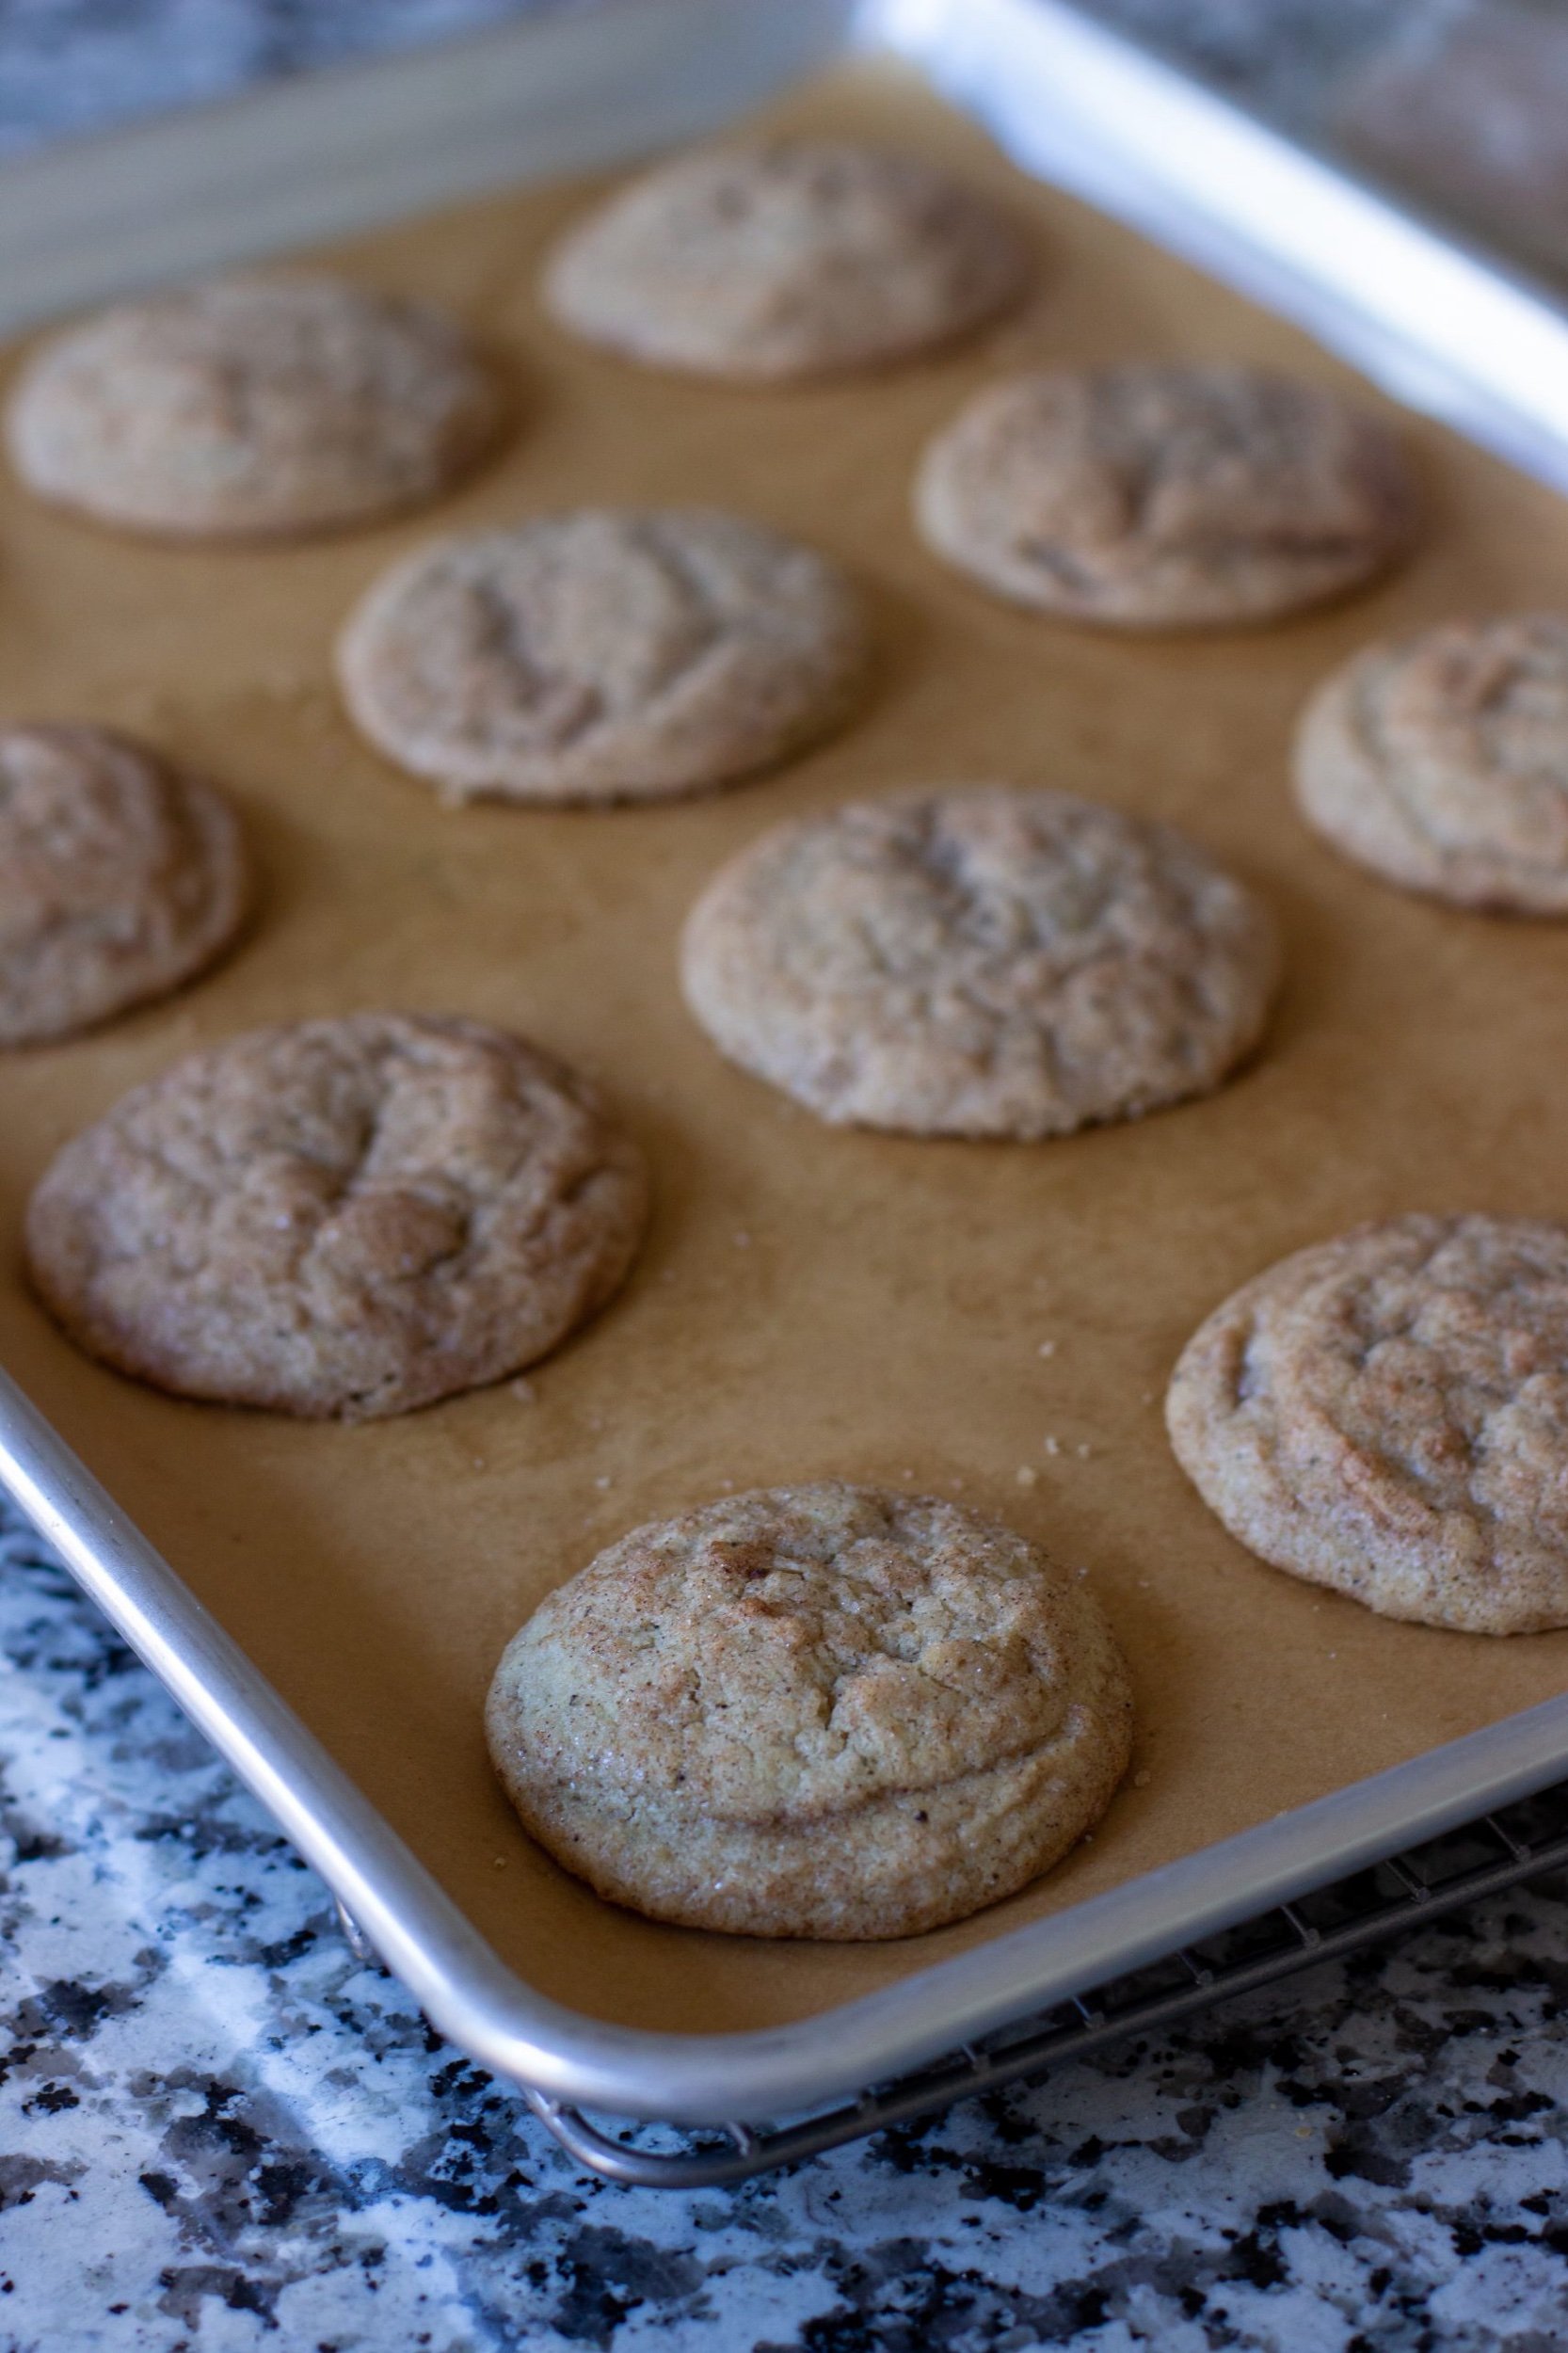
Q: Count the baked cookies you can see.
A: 10